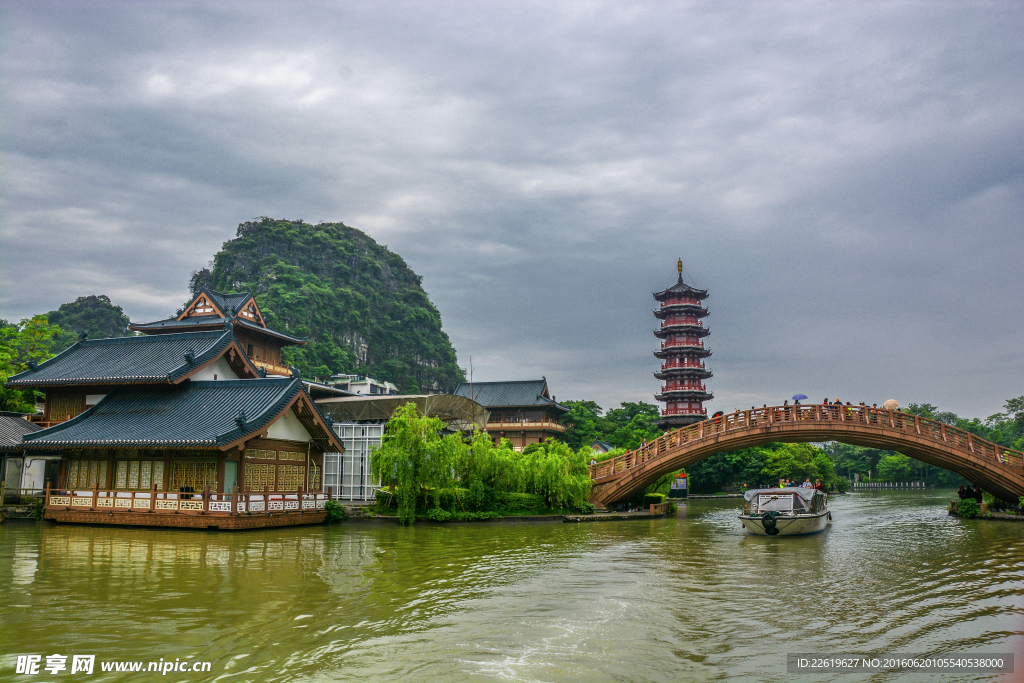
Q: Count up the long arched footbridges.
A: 1